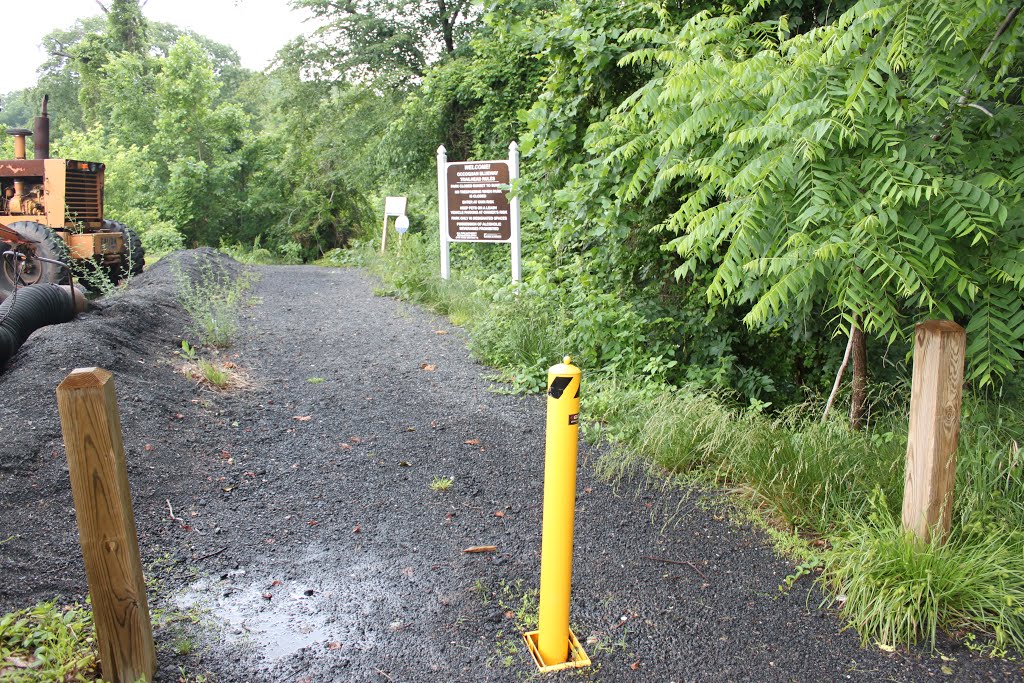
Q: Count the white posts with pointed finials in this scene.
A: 2